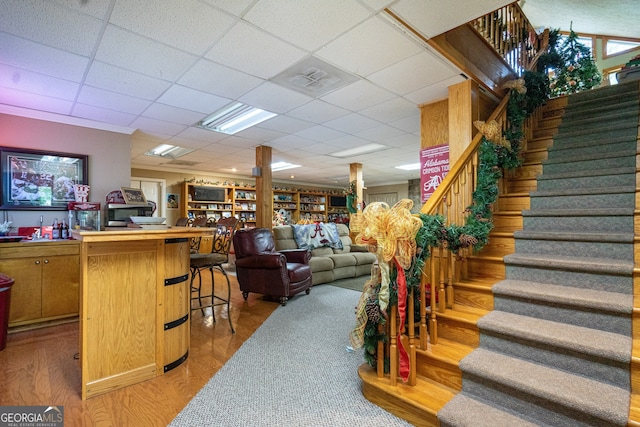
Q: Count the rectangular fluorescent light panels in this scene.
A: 5